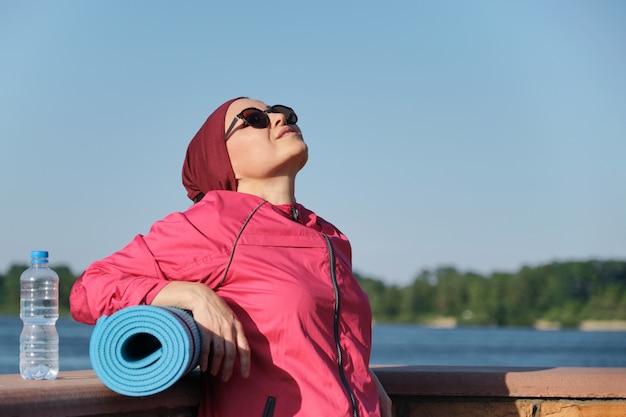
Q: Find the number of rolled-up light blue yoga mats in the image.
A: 1